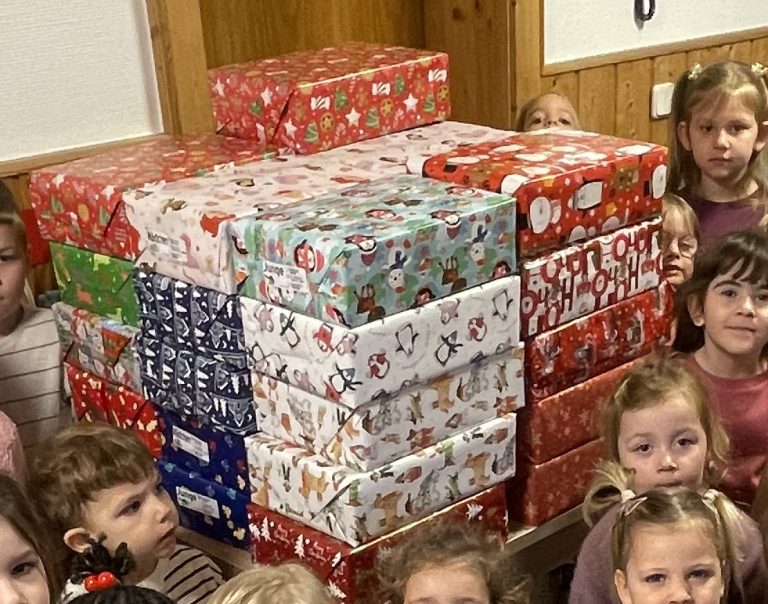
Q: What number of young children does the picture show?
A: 12